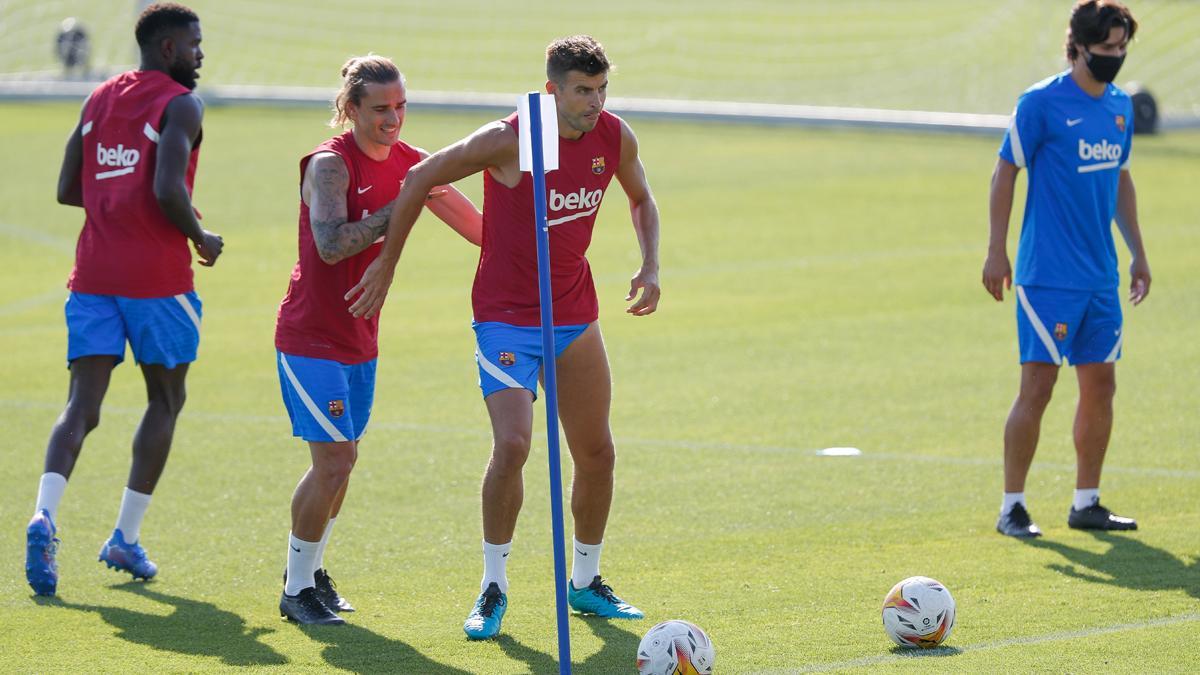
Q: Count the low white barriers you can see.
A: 1